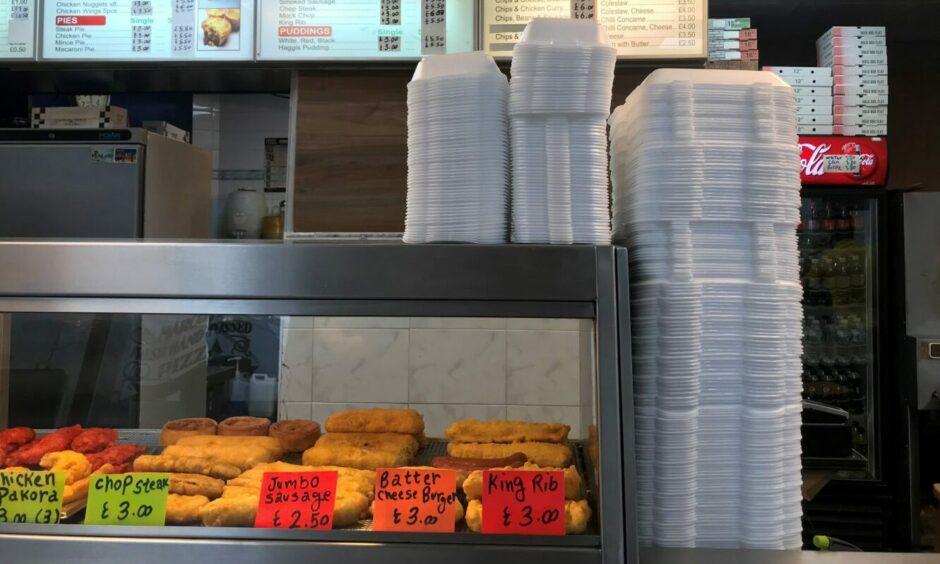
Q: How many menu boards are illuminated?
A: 4